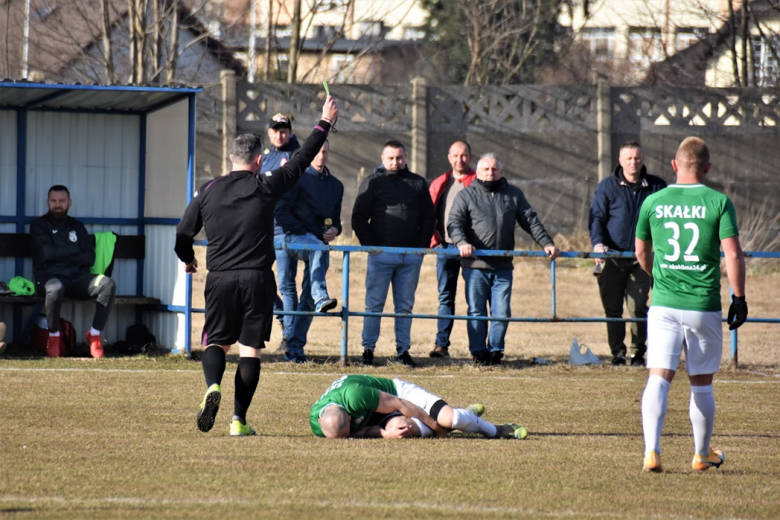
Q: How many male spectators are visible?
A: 6